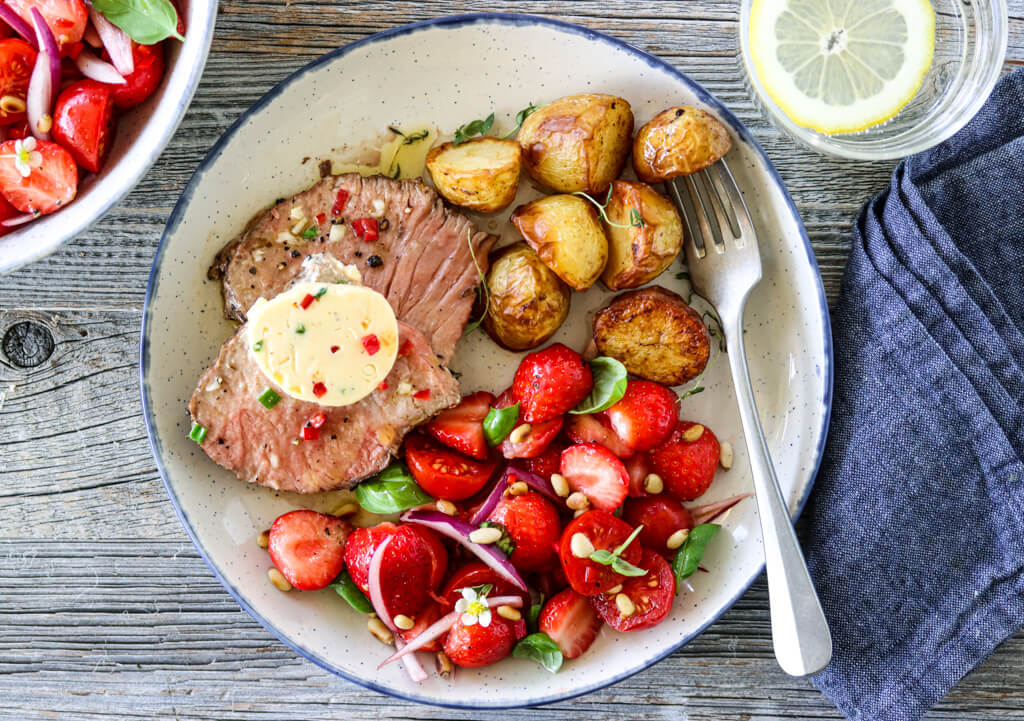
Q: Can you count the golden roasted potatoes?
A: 7